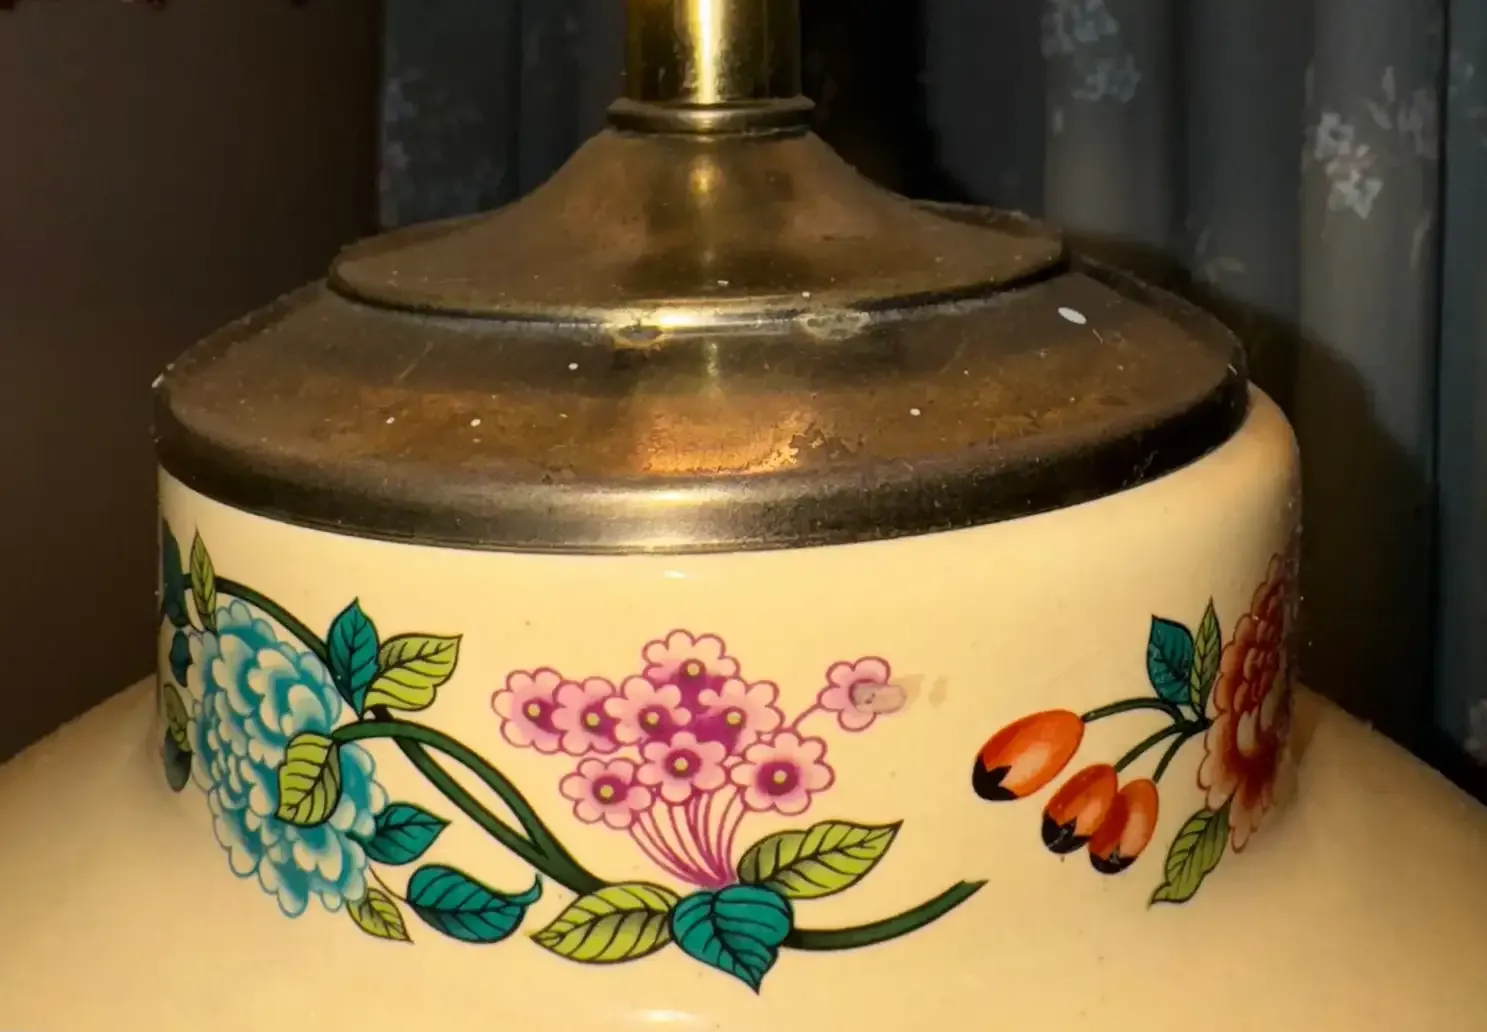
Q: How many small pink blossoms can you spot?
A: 9